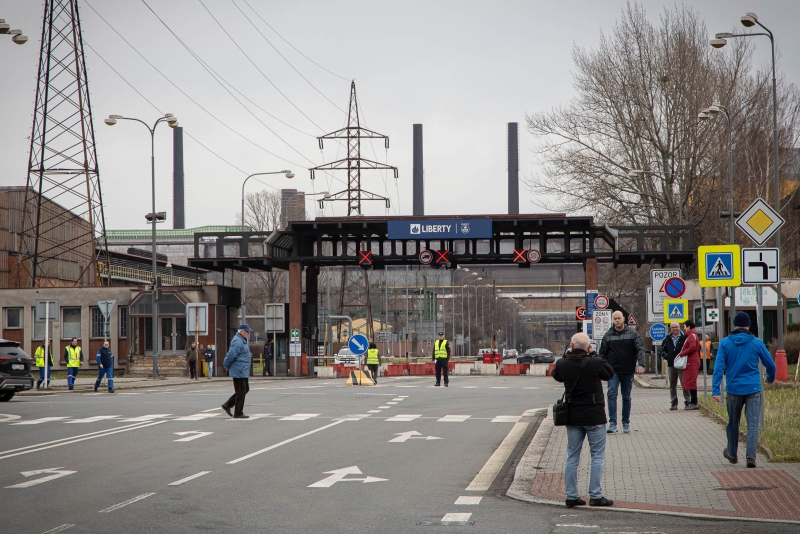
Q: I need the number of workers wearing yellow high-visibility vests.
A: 4